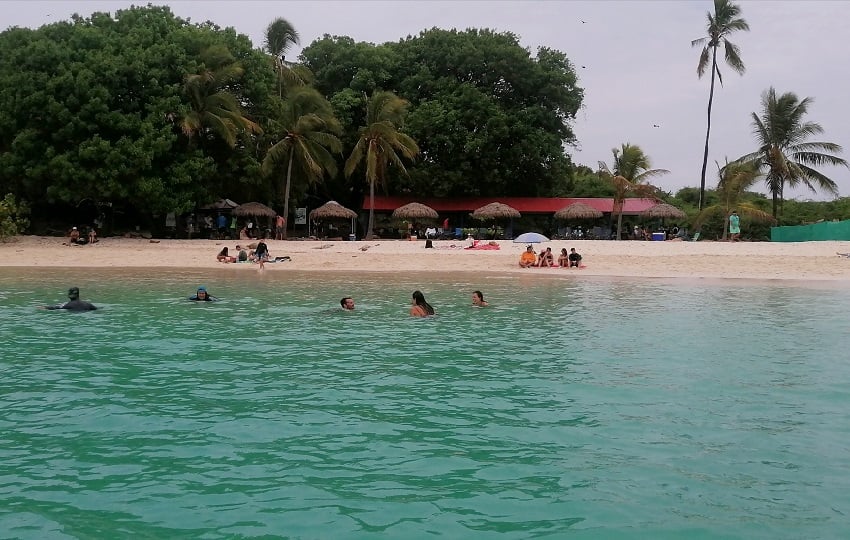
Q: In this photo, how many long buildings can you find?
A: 1